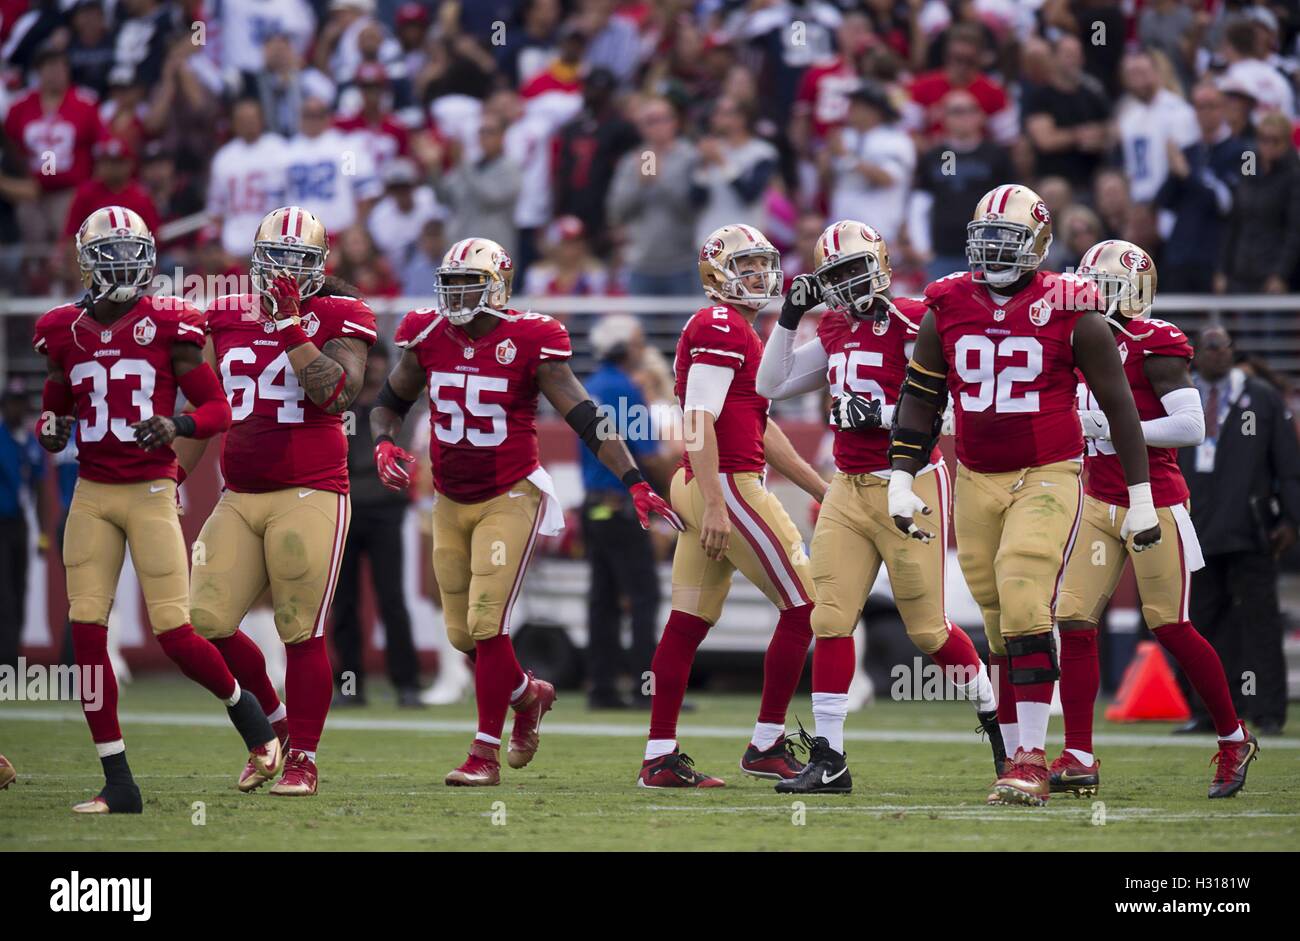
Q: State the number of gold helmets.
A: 7